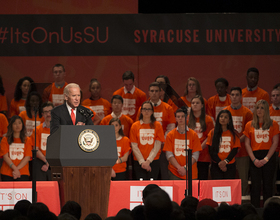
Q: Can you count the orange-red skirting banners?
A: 3